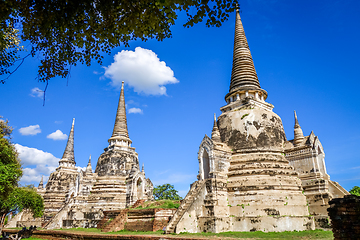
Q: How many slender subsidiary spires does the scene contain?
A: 5